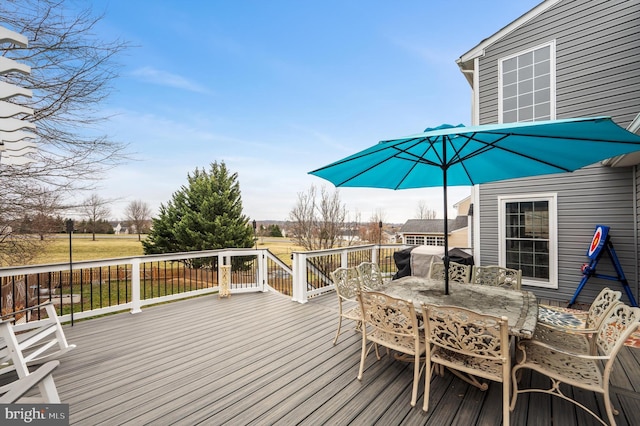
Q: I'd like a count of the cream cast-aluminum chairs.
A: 8